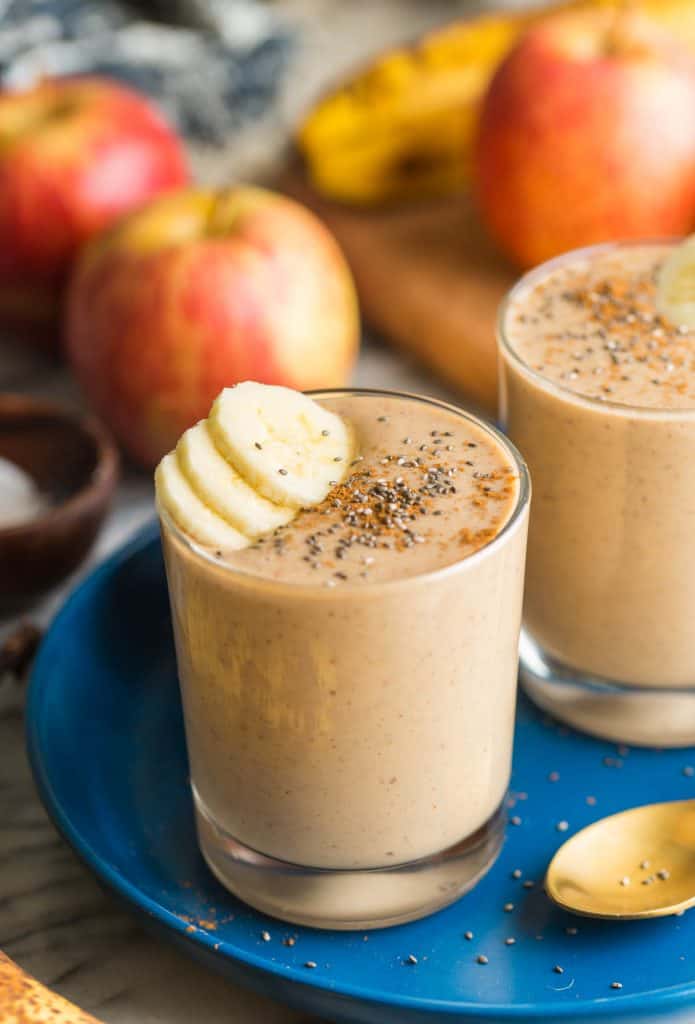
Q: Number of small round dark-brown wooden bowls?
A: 1